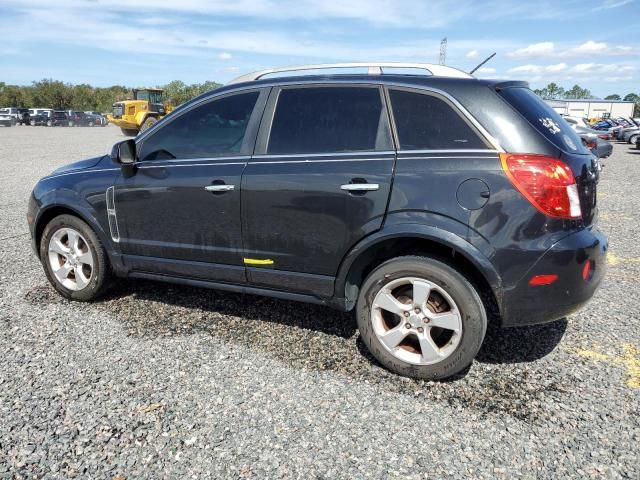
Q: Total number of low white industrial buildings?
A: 1